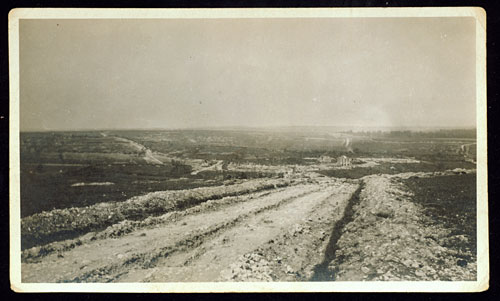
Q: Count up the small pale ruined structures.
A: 2